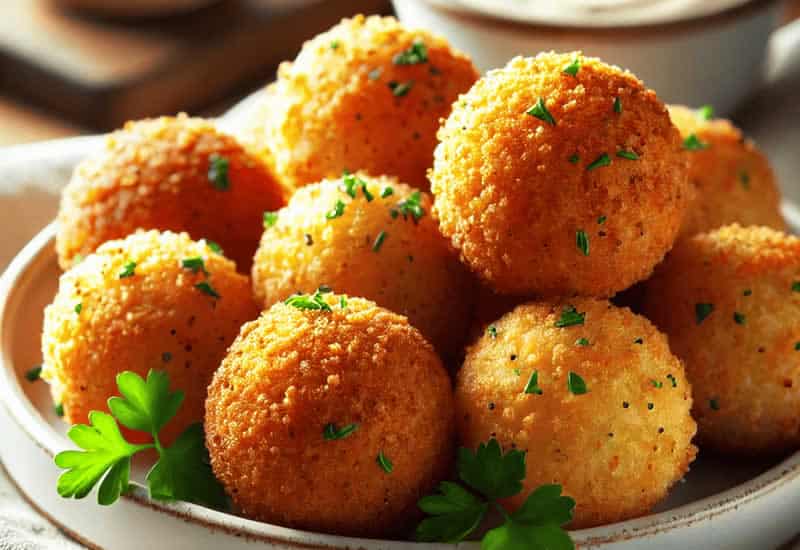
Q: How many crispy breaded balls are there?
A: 9